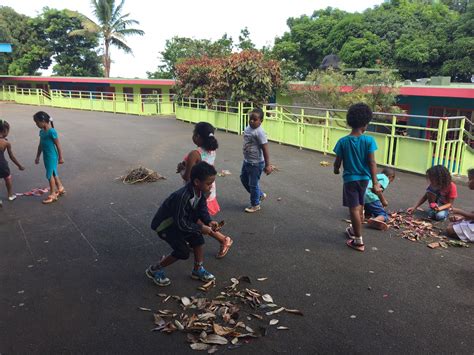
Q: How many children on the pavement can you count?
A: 9